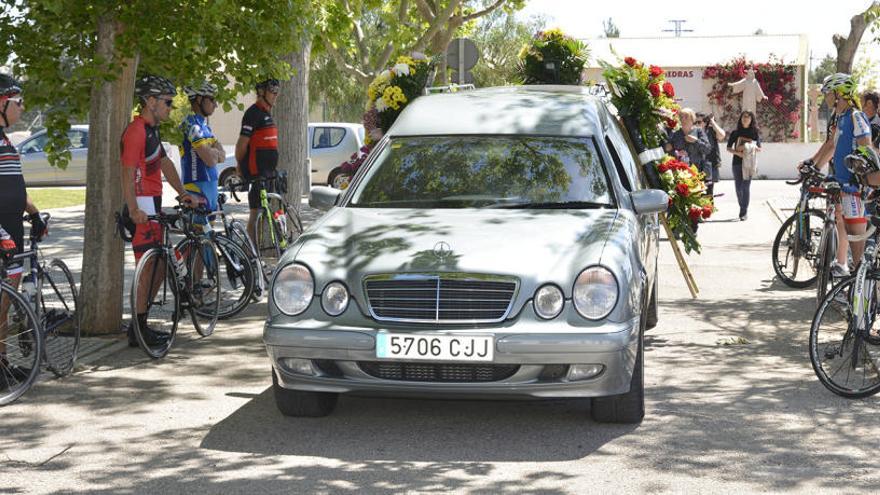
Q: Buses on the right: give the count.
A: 0